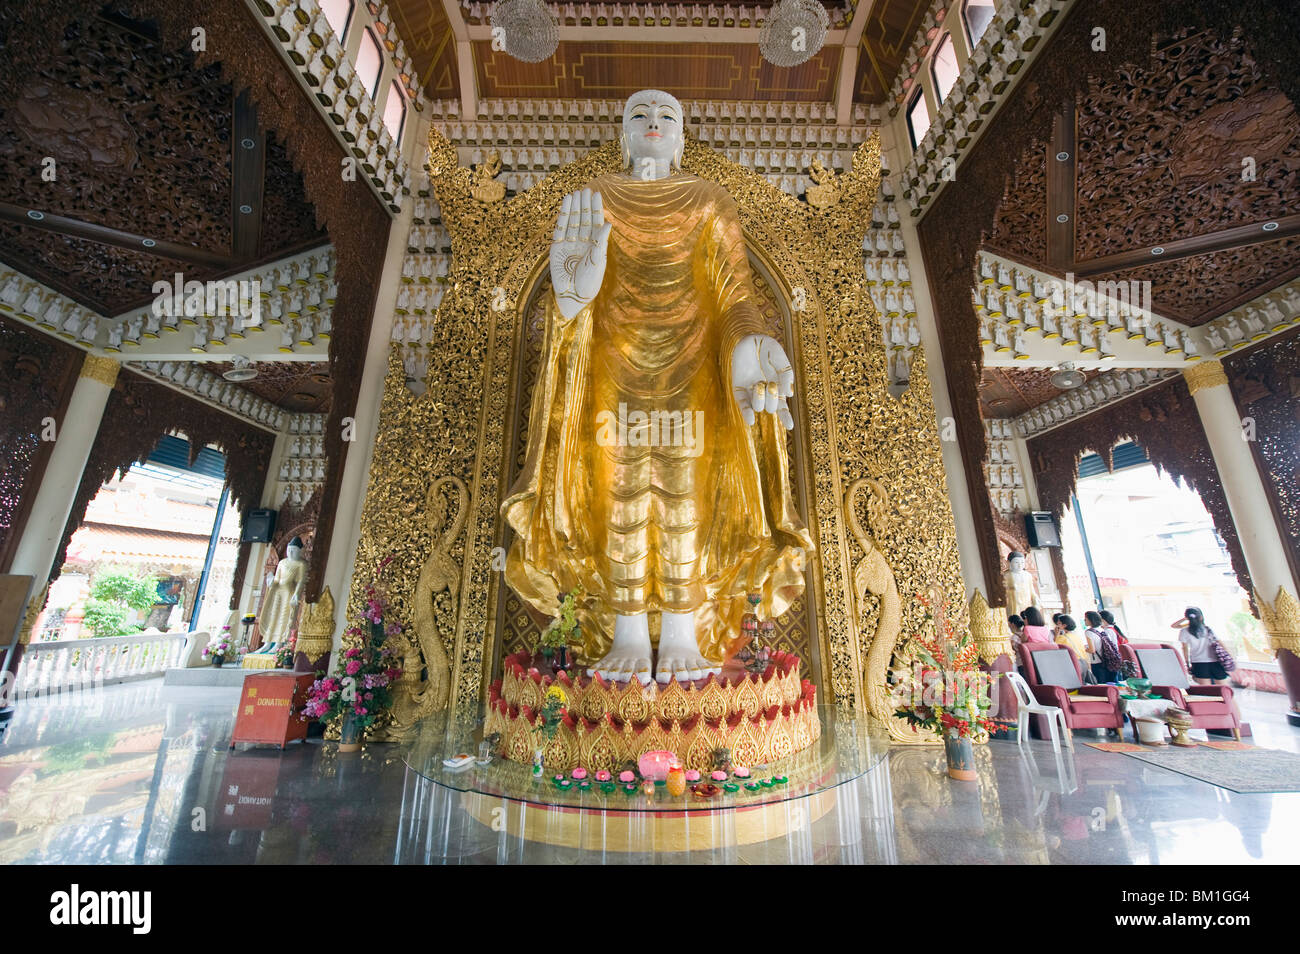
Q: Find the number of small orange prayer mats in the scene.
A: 2